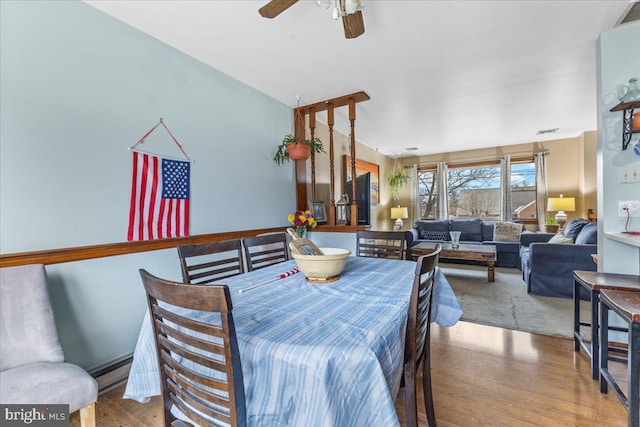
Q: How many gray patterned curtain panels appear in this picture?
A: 4